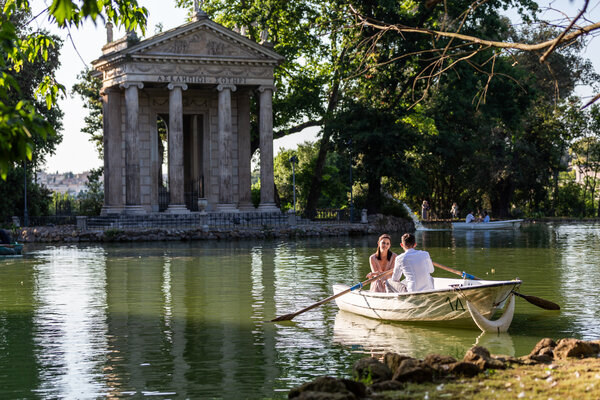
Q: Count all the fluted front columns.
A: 4